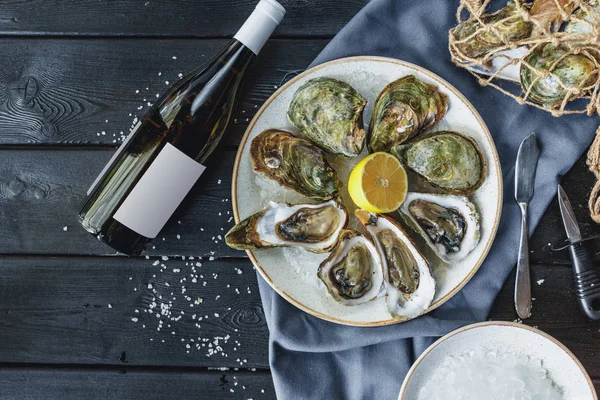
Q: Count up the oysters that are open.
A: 4